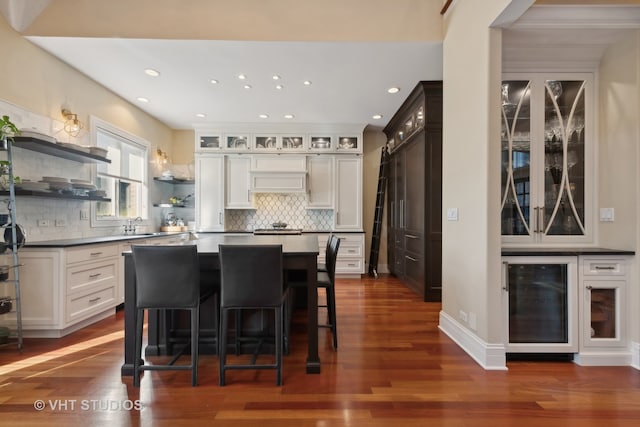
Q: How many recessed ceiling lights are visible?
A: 13